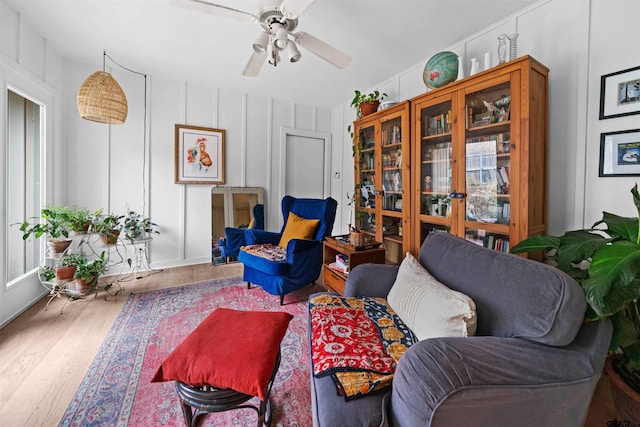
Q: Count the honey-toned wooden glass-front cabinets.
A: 2